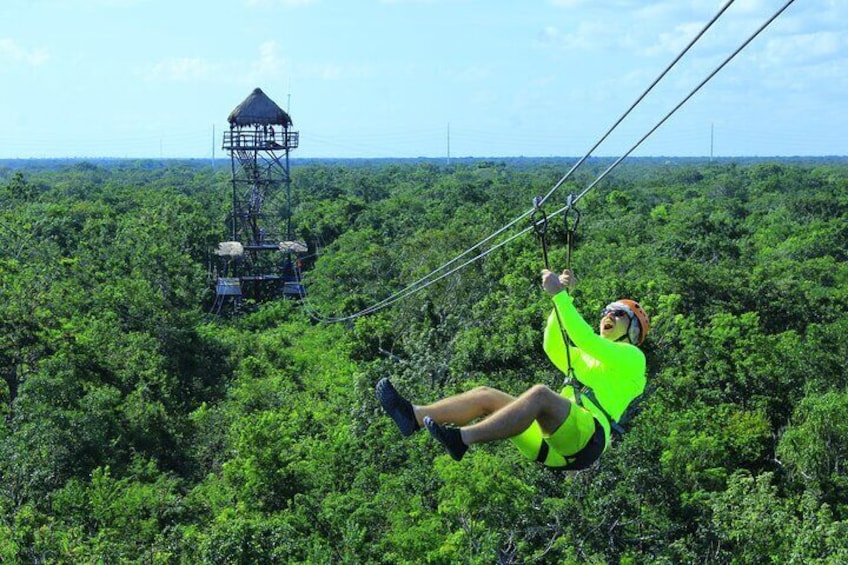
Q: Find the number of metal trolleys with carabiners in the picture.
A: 2